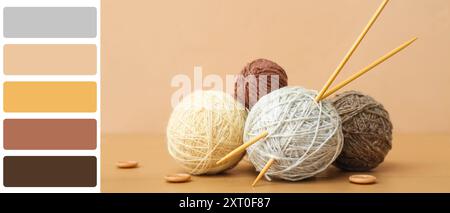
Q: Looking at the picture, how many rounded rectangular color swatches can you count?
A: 5